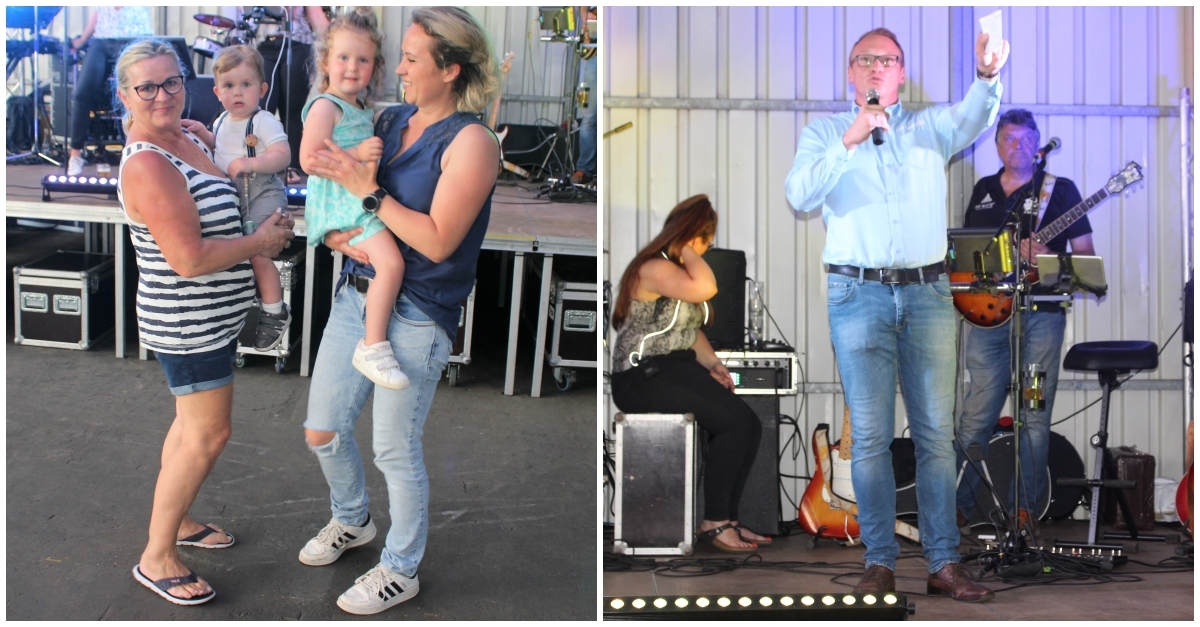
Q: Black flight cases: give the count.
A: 5